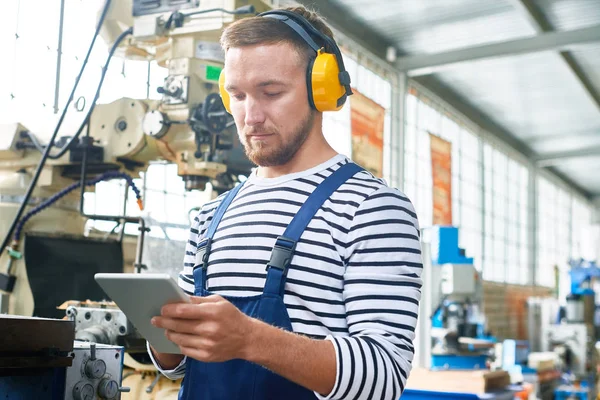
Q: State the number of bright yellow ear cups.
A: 2